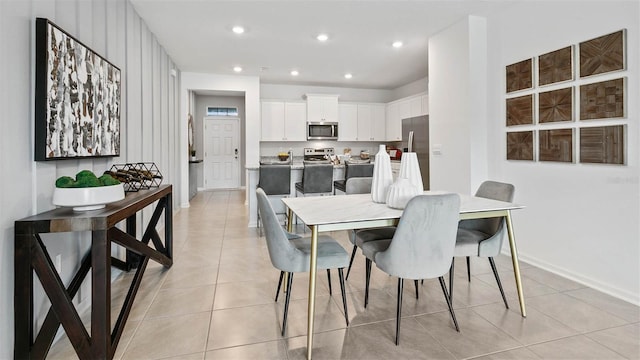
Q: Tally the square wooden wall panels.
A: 9